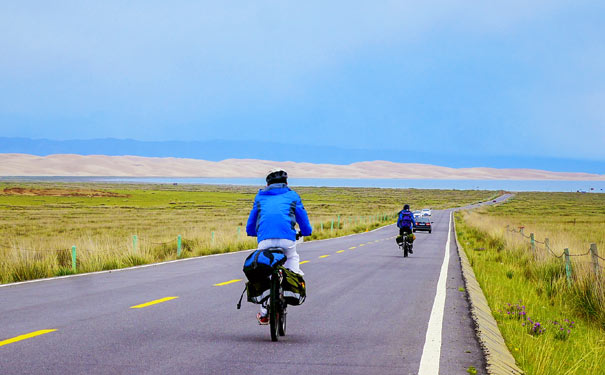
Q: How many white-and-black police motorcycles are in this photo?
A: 0